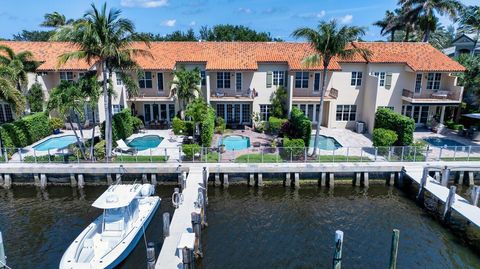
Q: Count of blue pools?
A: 5